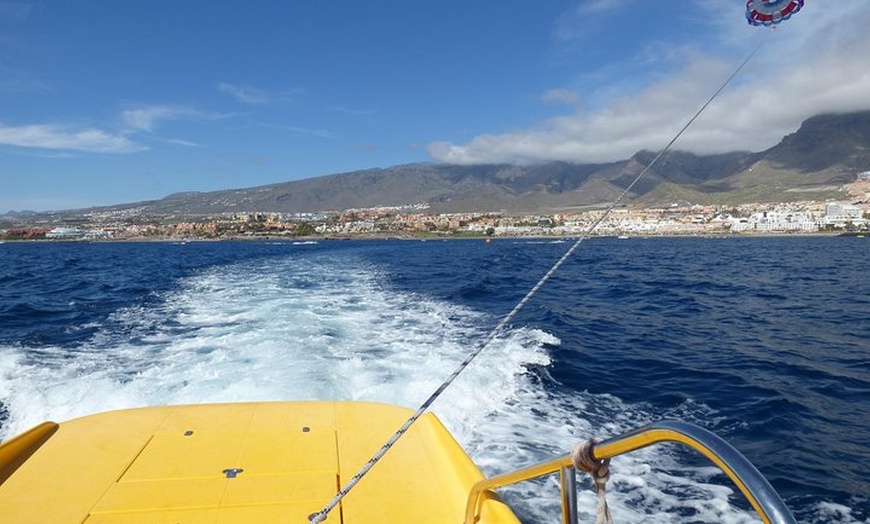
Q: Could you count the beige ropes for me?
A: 1